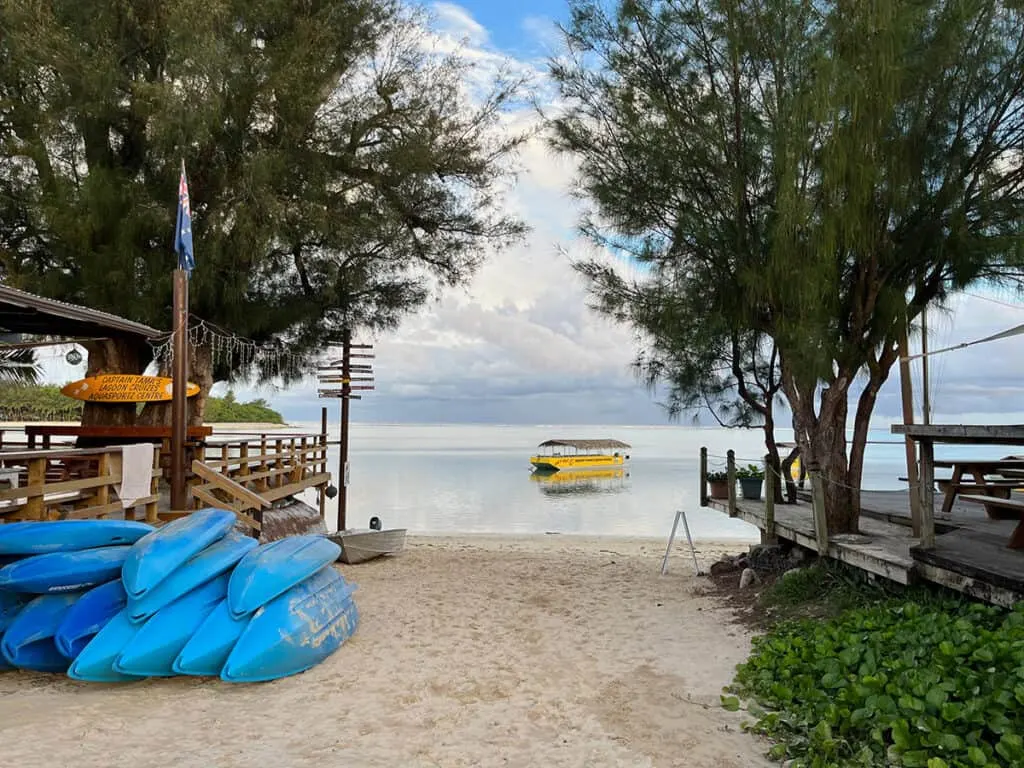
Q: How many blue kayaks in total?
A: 12